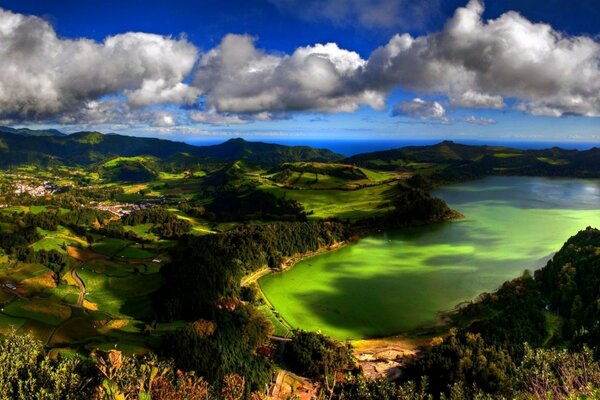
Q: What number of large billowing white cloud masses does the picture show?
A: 3